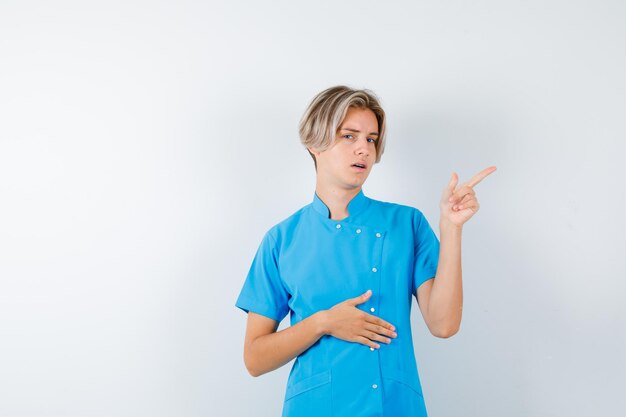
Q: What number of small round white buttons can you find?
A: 7